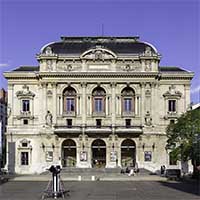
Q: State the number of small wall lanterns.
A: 6